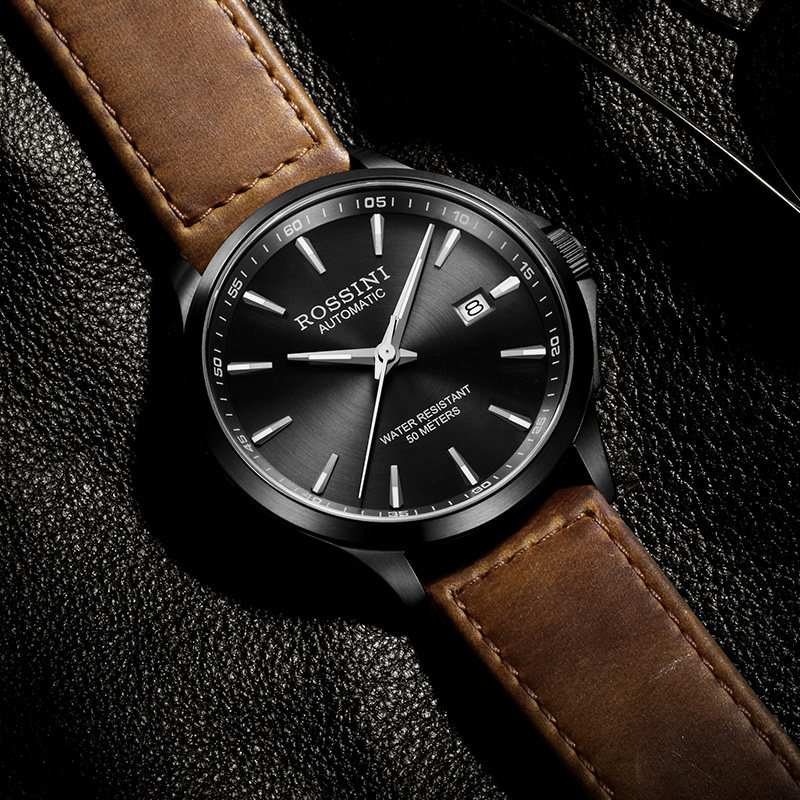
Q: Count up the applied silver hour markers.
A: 12